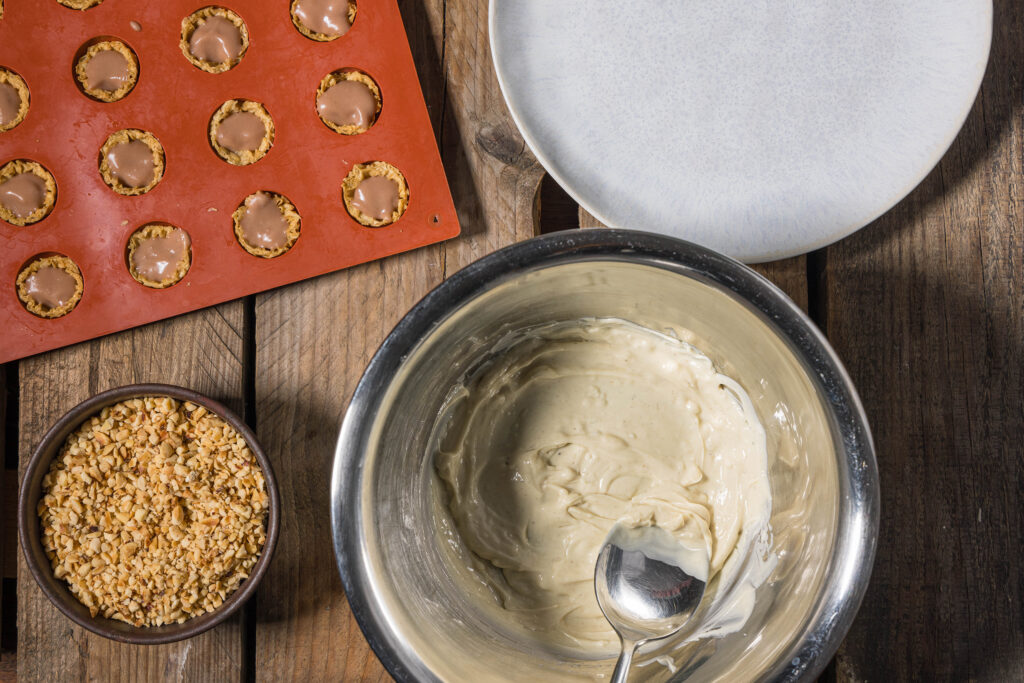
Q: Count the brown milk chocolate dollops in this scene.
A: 12